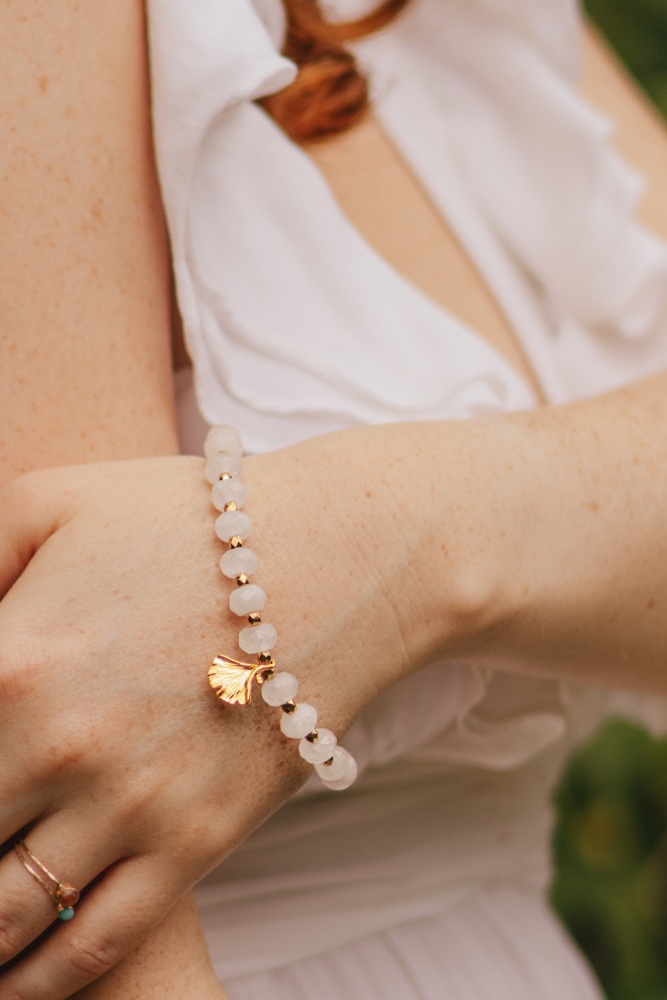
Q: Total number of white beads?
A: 12